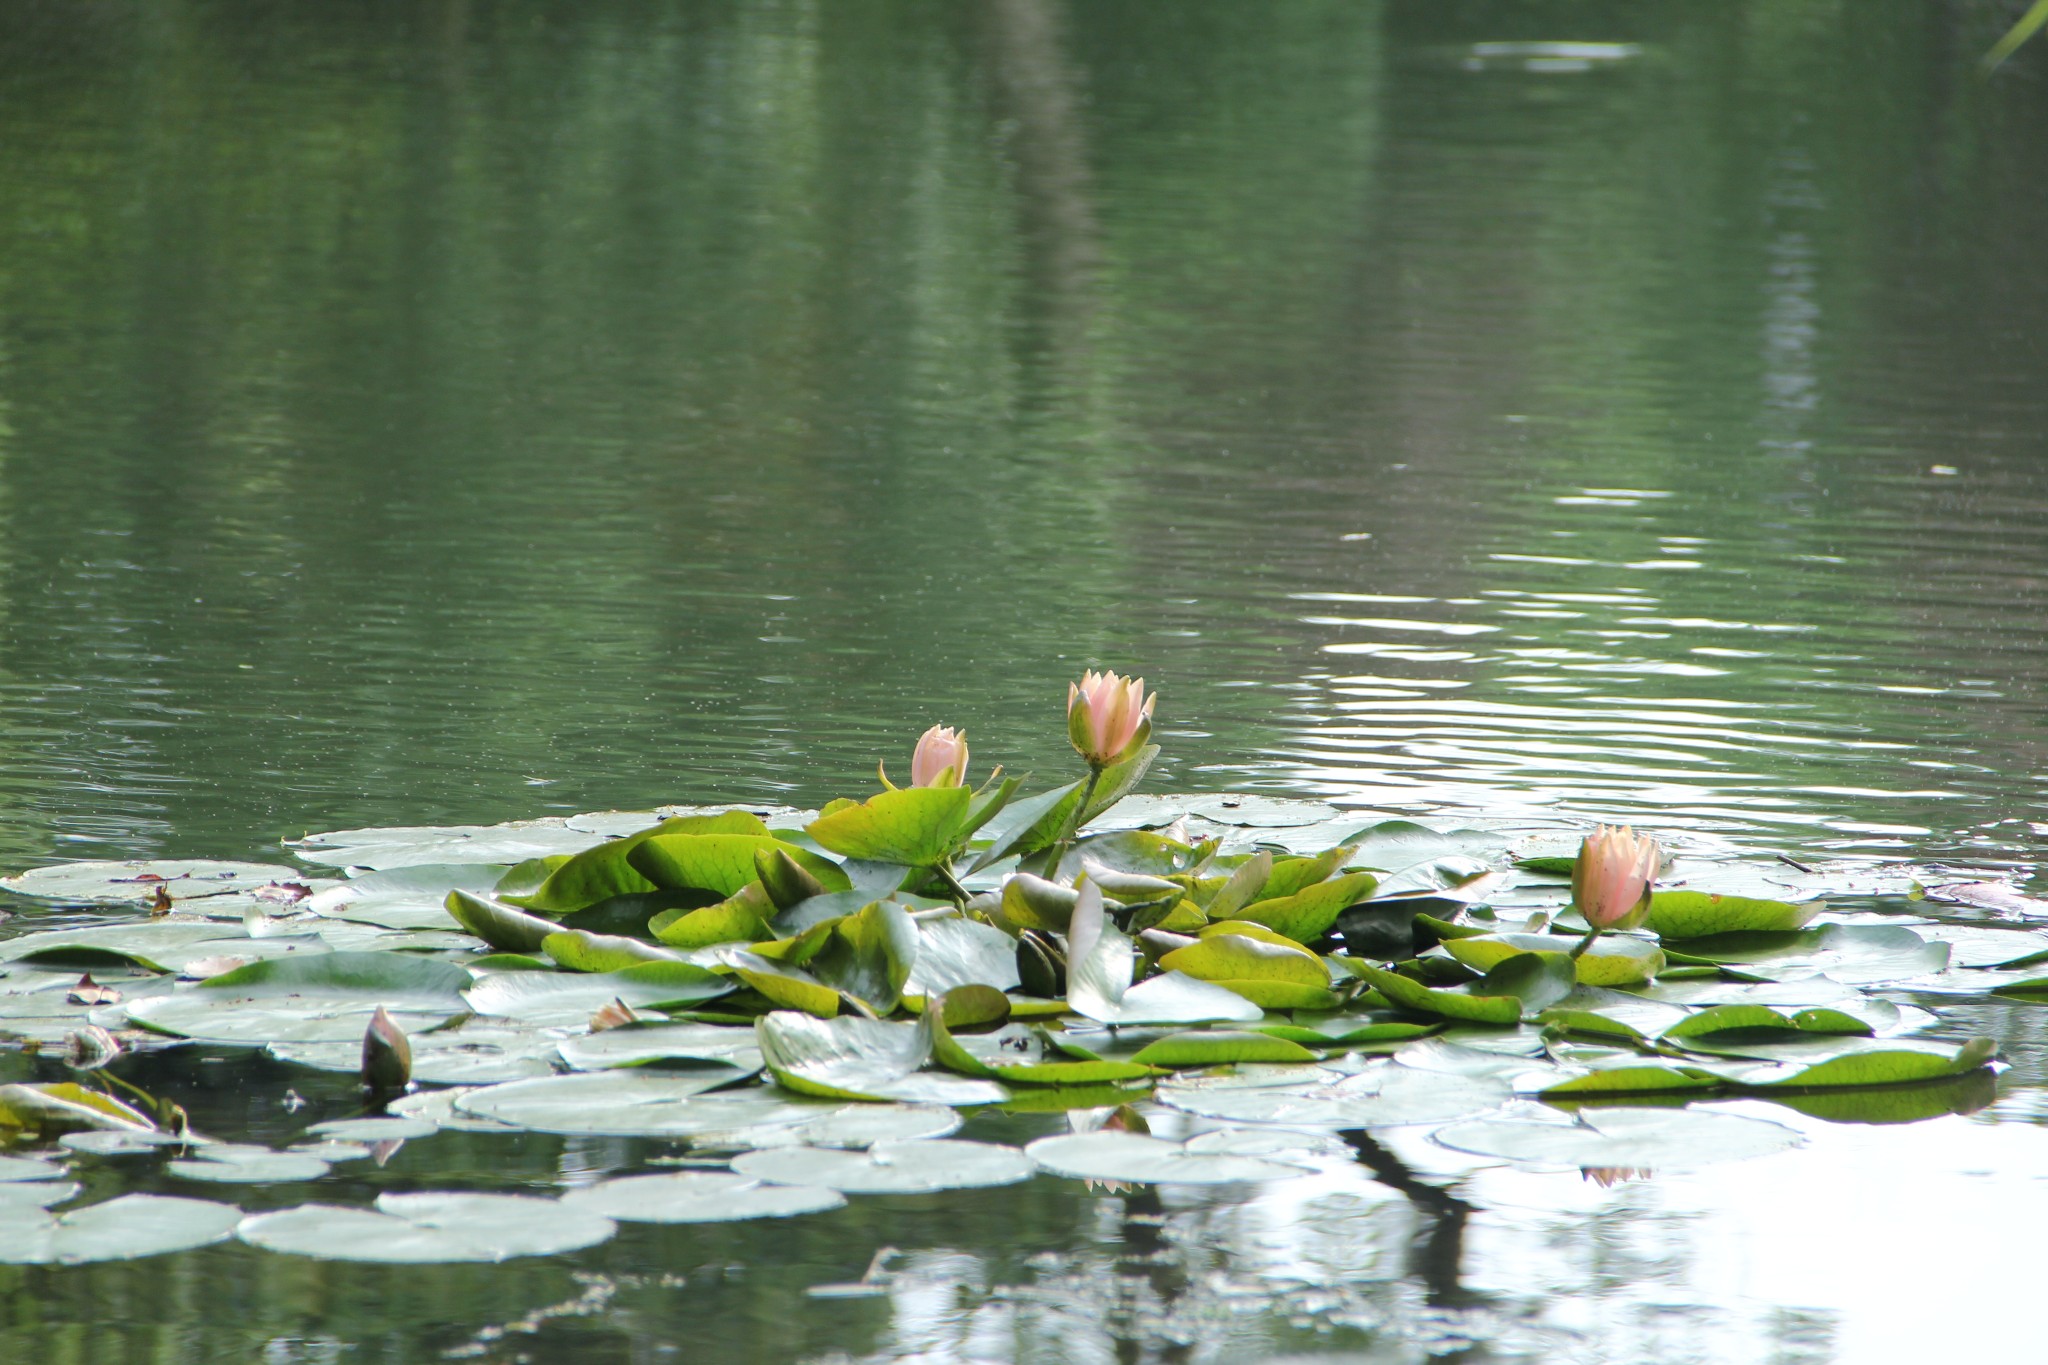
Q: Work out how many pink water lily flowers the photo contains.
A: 3